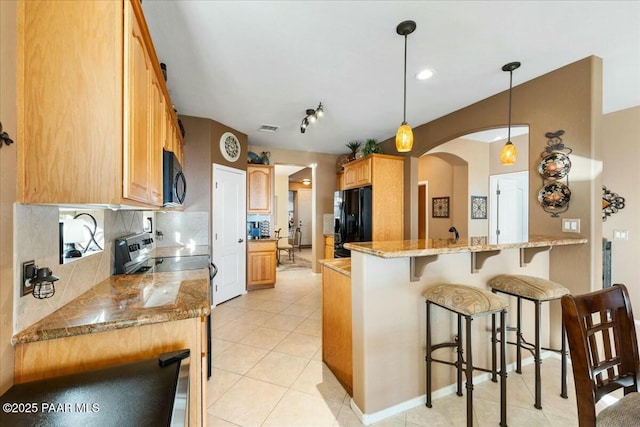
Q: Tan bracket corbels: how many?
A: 3